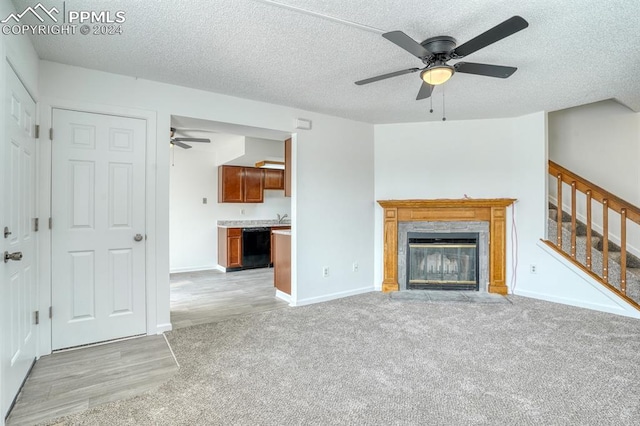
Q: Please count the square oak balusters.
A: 5